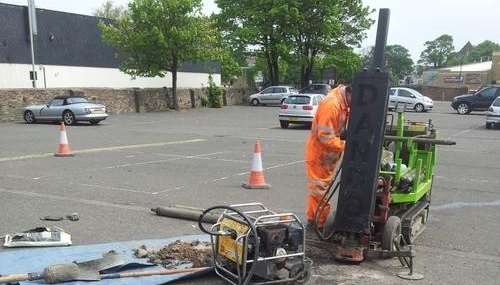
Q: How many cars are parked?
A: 7